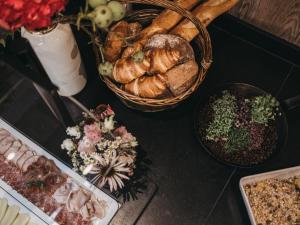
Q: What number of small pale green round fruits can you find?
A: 5